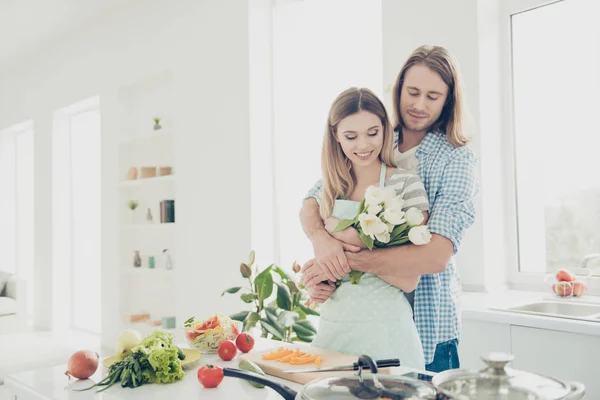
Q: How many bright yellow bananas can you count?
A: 0